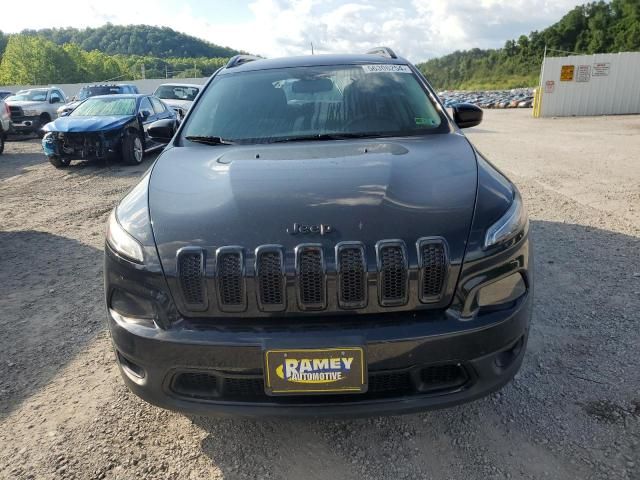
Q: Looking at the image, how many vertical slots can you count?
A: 7